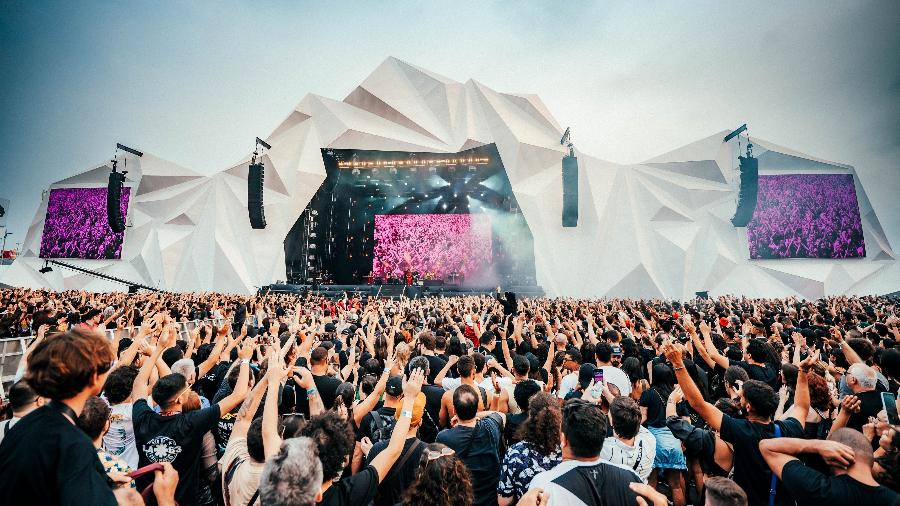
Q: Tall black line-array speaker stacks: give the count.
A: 4